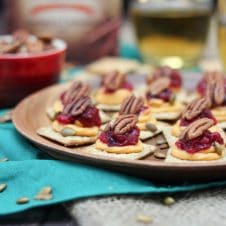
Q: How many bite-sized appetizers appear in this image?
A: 11